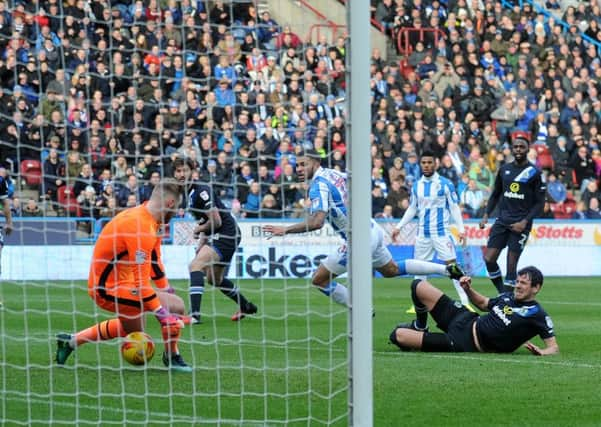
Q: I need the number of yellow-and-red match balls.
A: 1